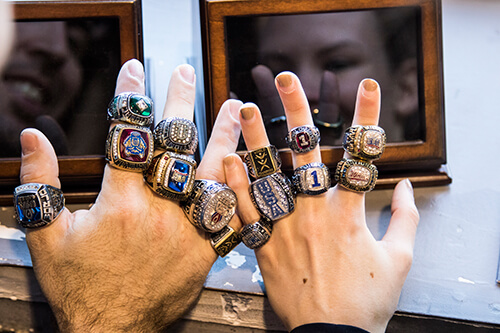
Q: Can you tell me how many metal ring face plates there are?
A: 14